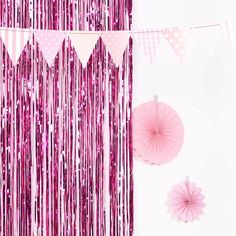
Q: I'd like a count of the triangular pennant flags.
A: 8